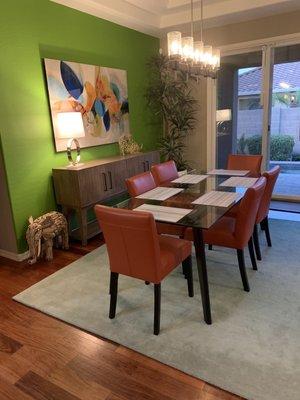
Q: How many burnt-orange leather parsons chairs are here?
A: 6